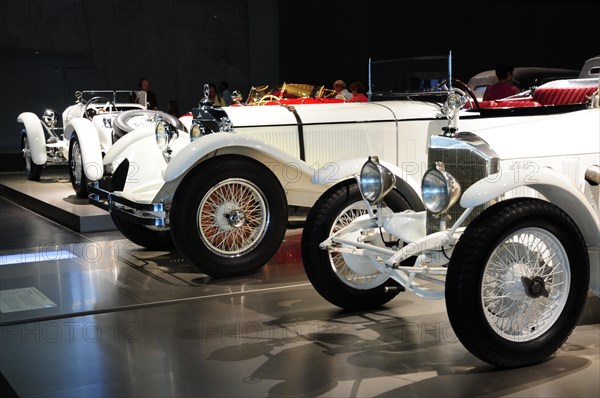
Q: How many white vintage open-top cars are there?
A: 3